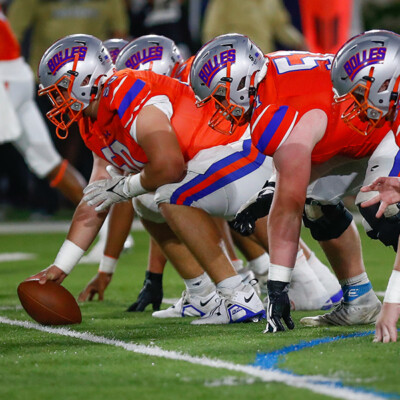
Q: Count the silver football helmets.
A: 5